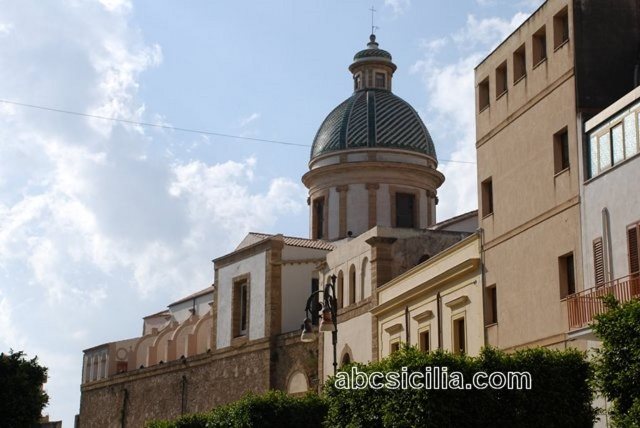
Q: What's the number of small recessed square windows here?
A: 5